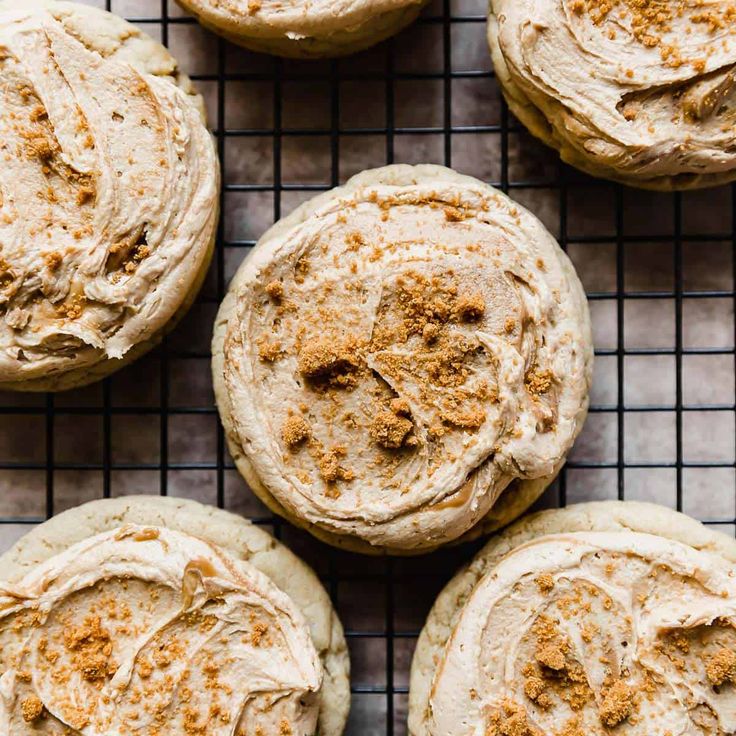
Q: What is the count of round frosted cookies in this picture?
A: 6